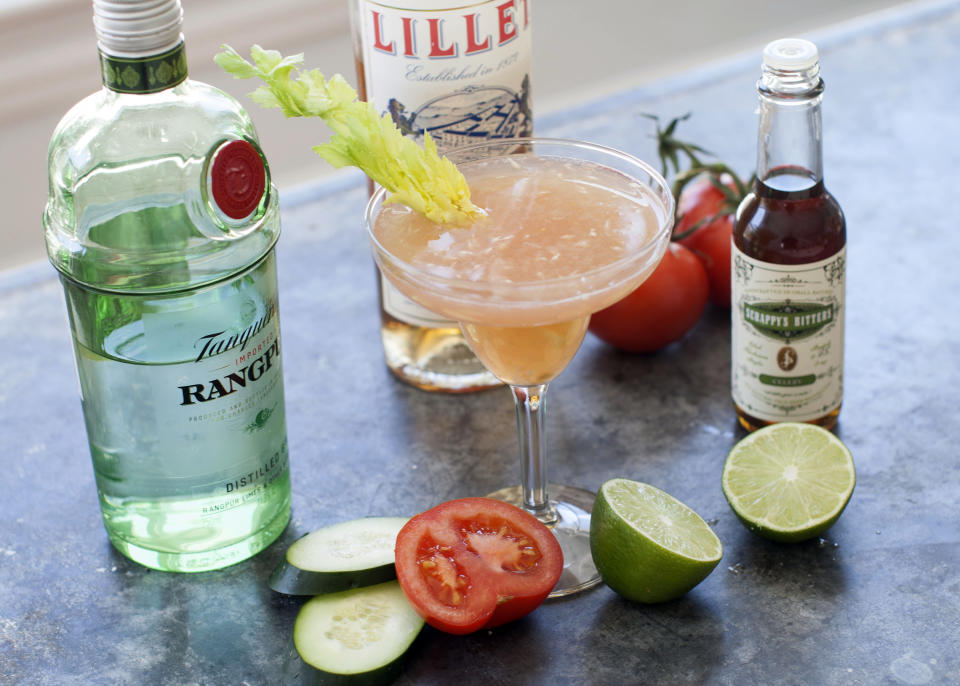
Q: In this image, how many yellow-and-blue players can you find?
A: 0